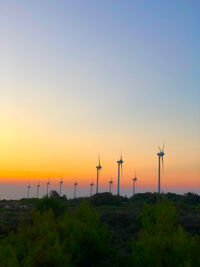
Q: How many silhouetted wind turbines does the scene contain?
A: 11